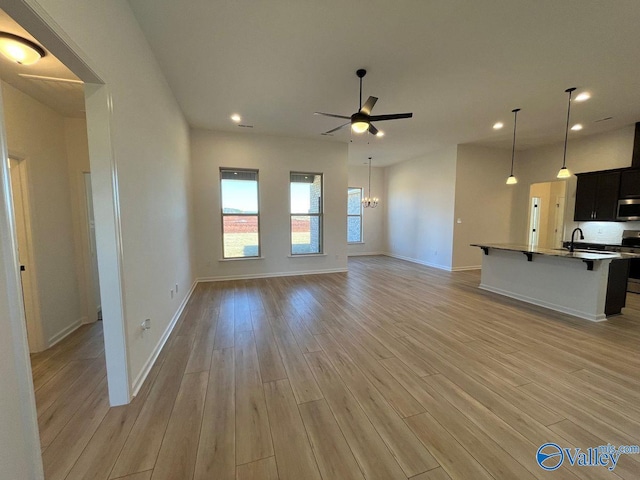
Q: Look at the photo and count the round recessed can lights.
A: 5